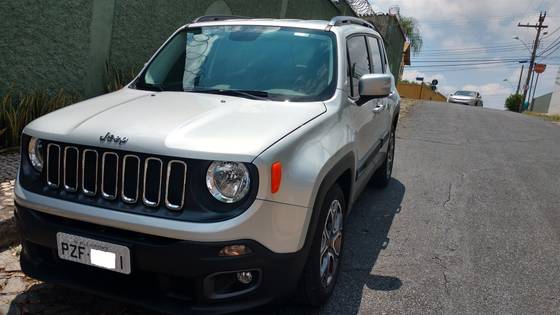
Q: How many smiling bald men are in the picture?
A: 0